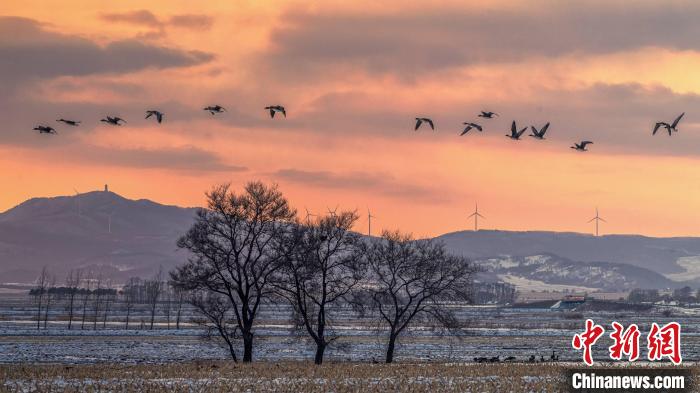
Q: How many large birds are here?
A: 14